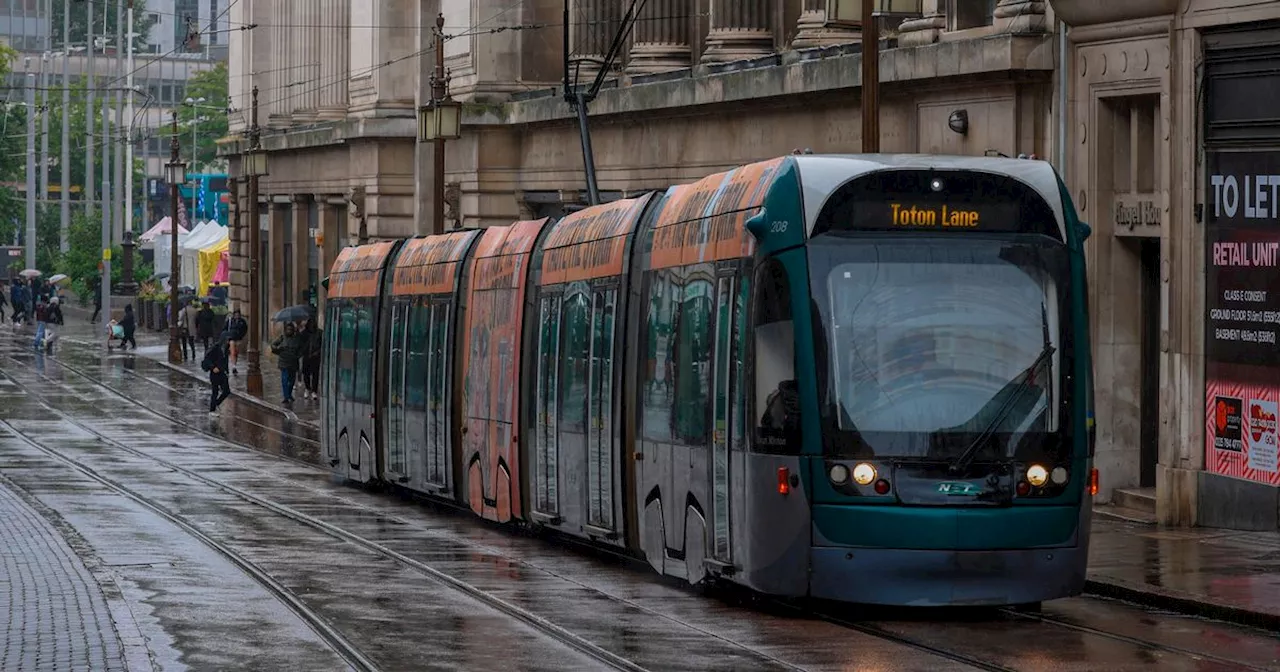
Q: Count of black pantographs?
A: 1